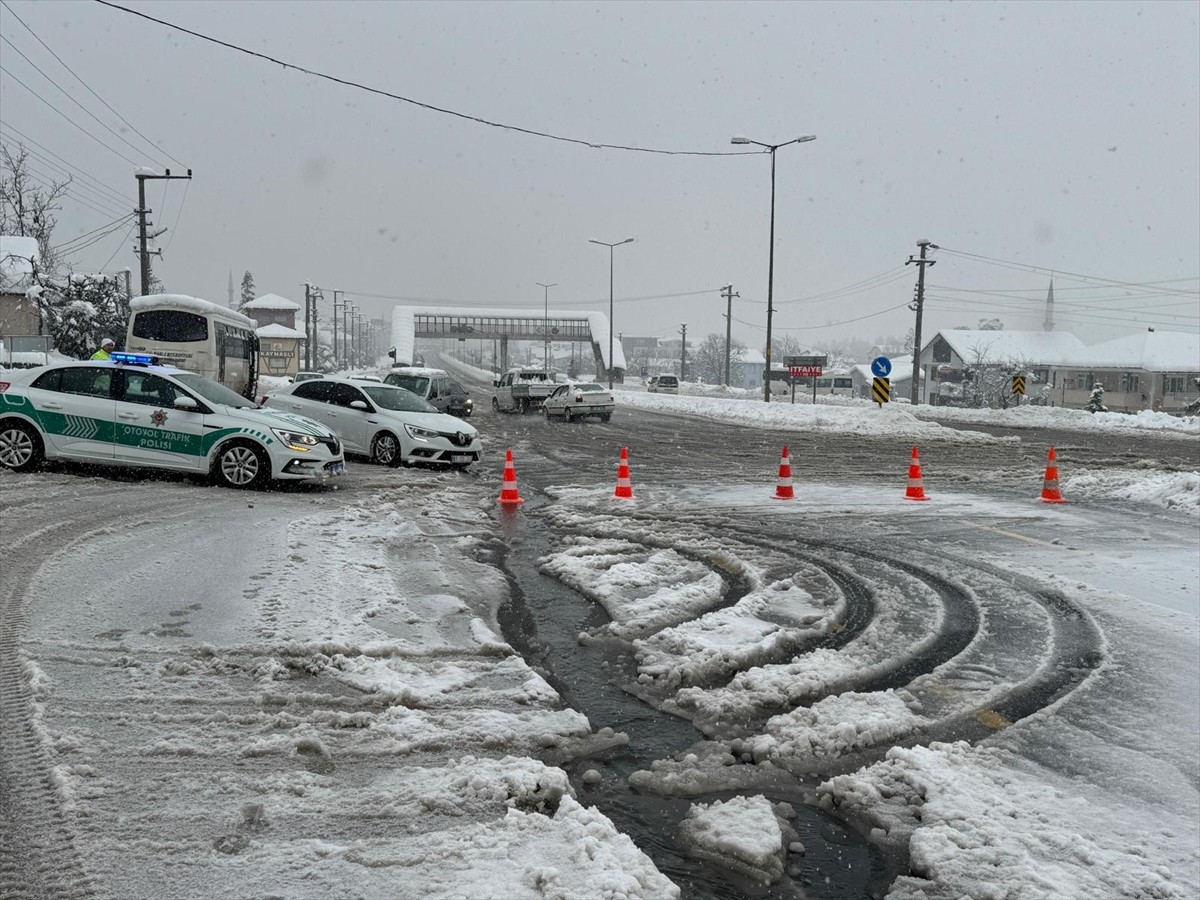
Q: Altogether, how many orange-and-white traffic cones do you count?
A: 5